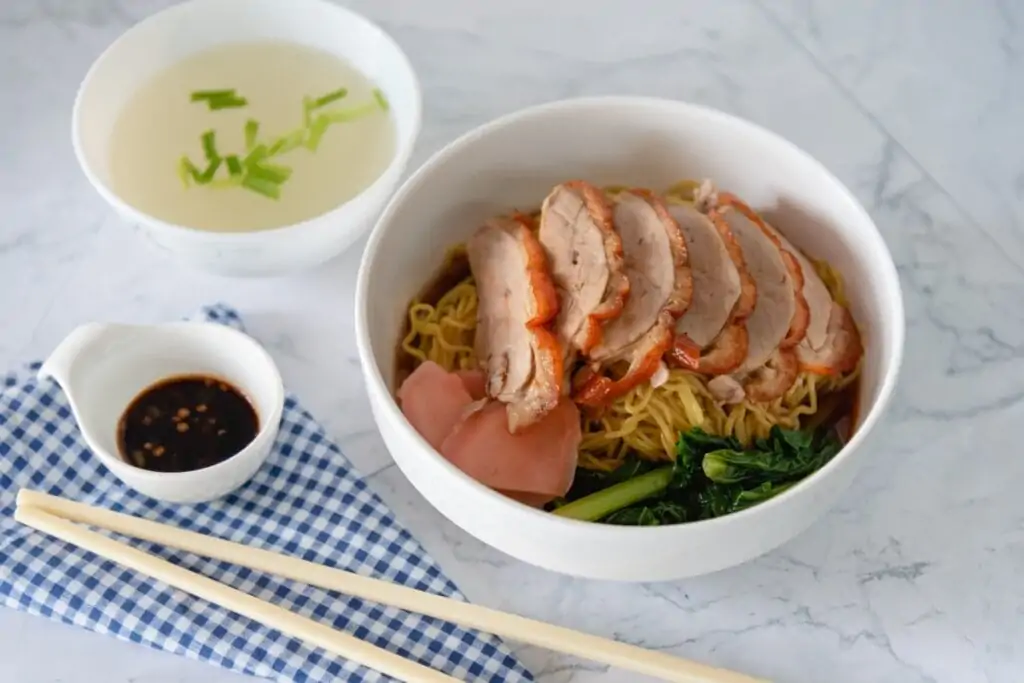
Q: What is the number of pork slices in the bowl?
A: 6